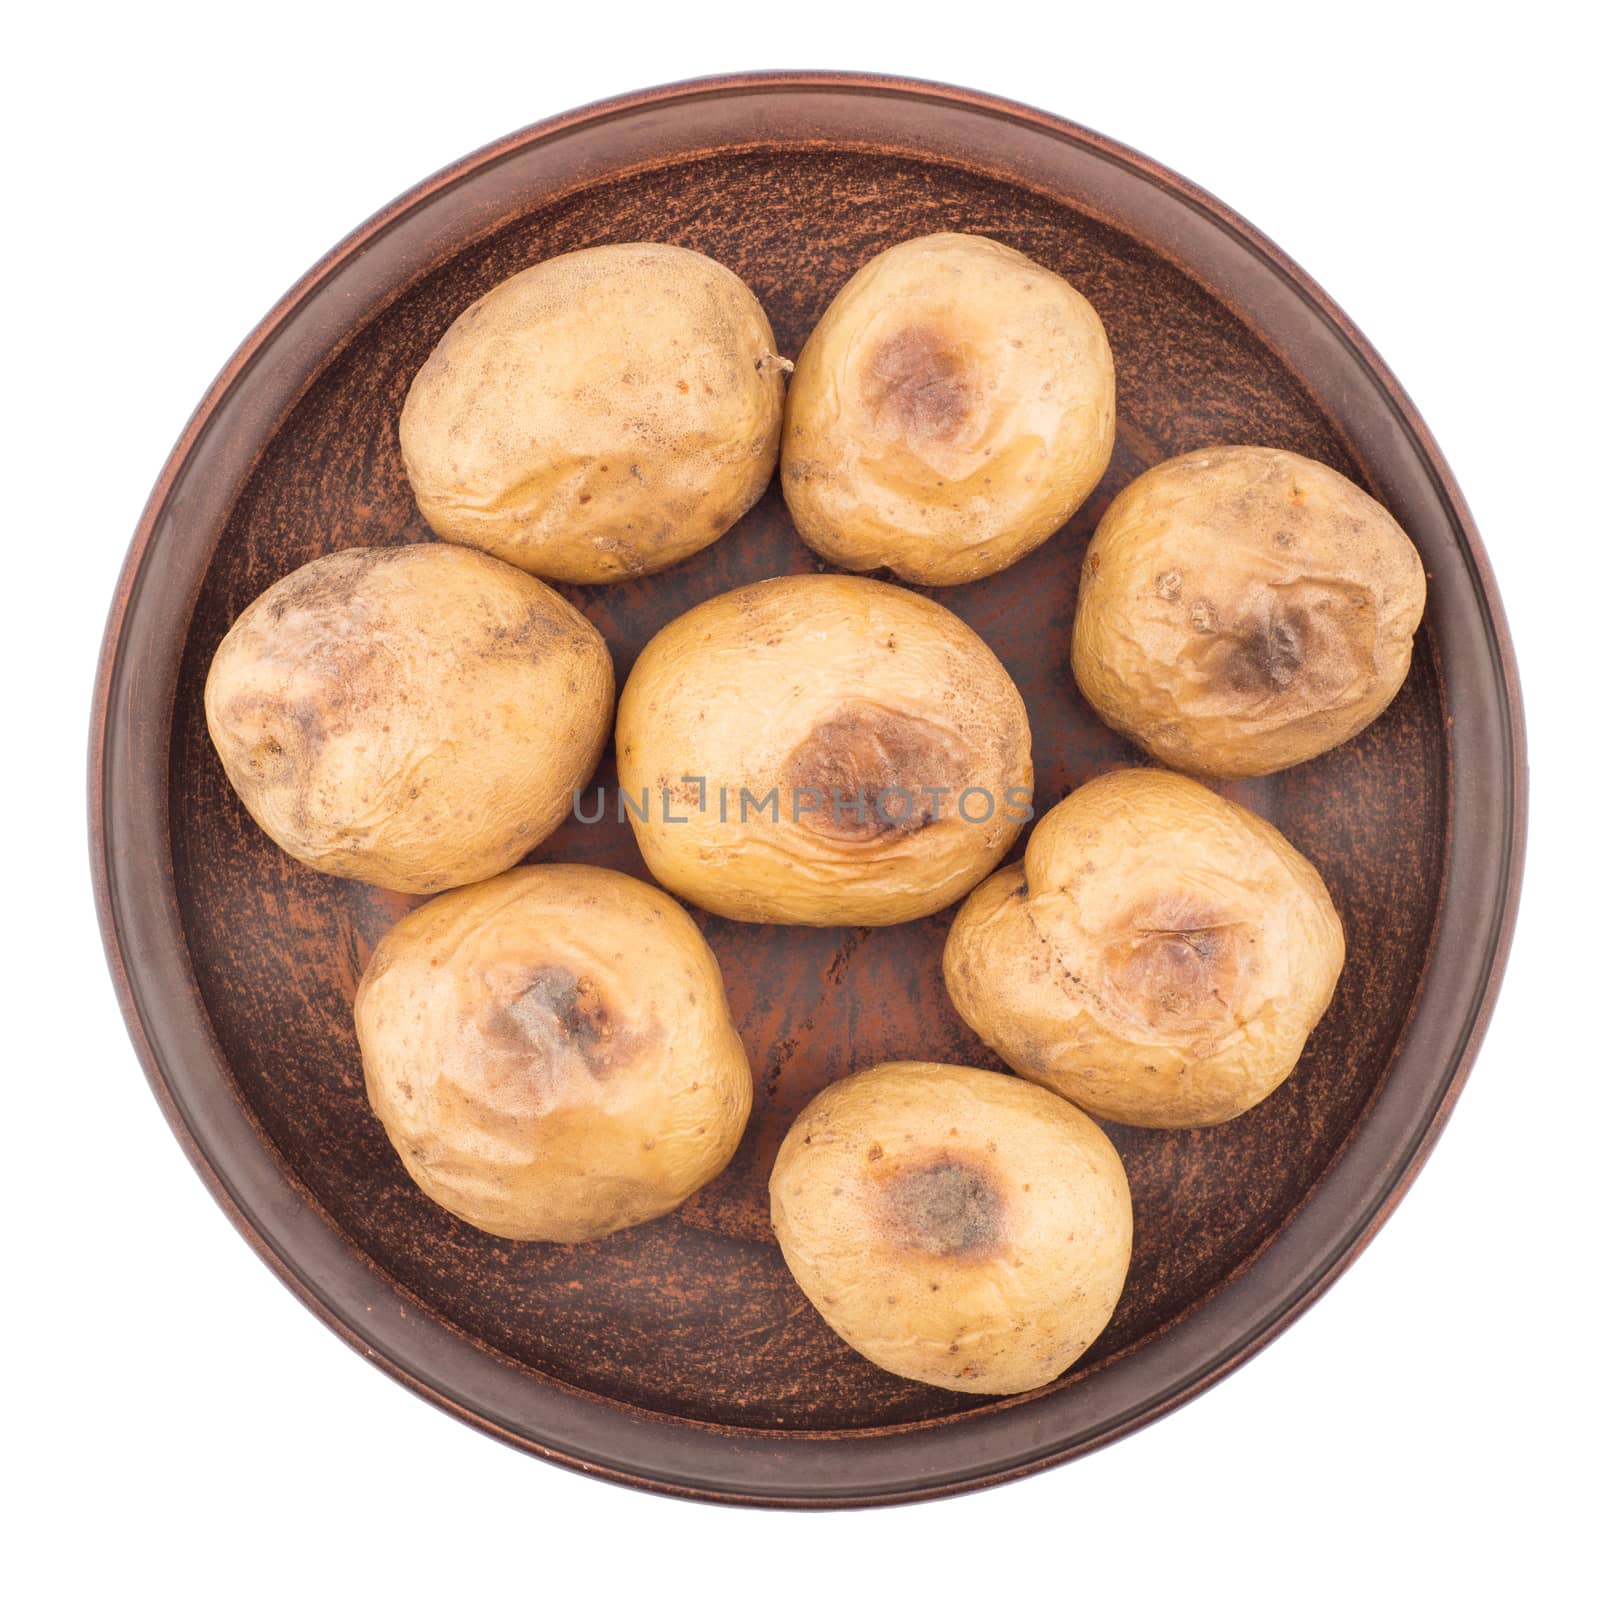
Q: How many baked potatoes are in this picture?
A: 8